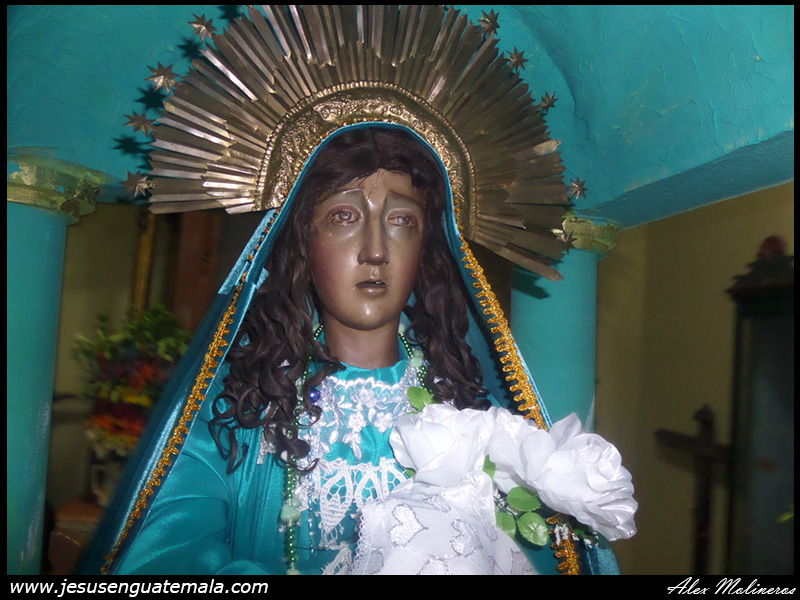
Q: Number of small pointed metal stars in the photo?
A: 9